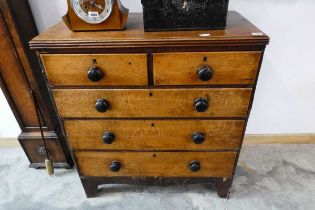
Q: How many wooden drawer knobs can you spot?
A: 8